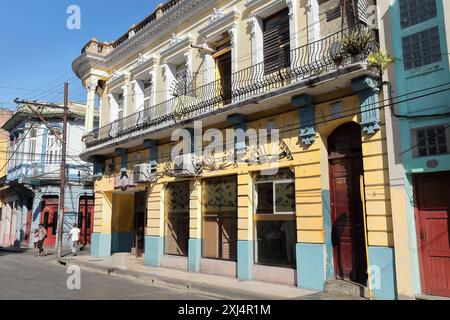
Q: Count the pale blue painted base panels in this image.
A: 6